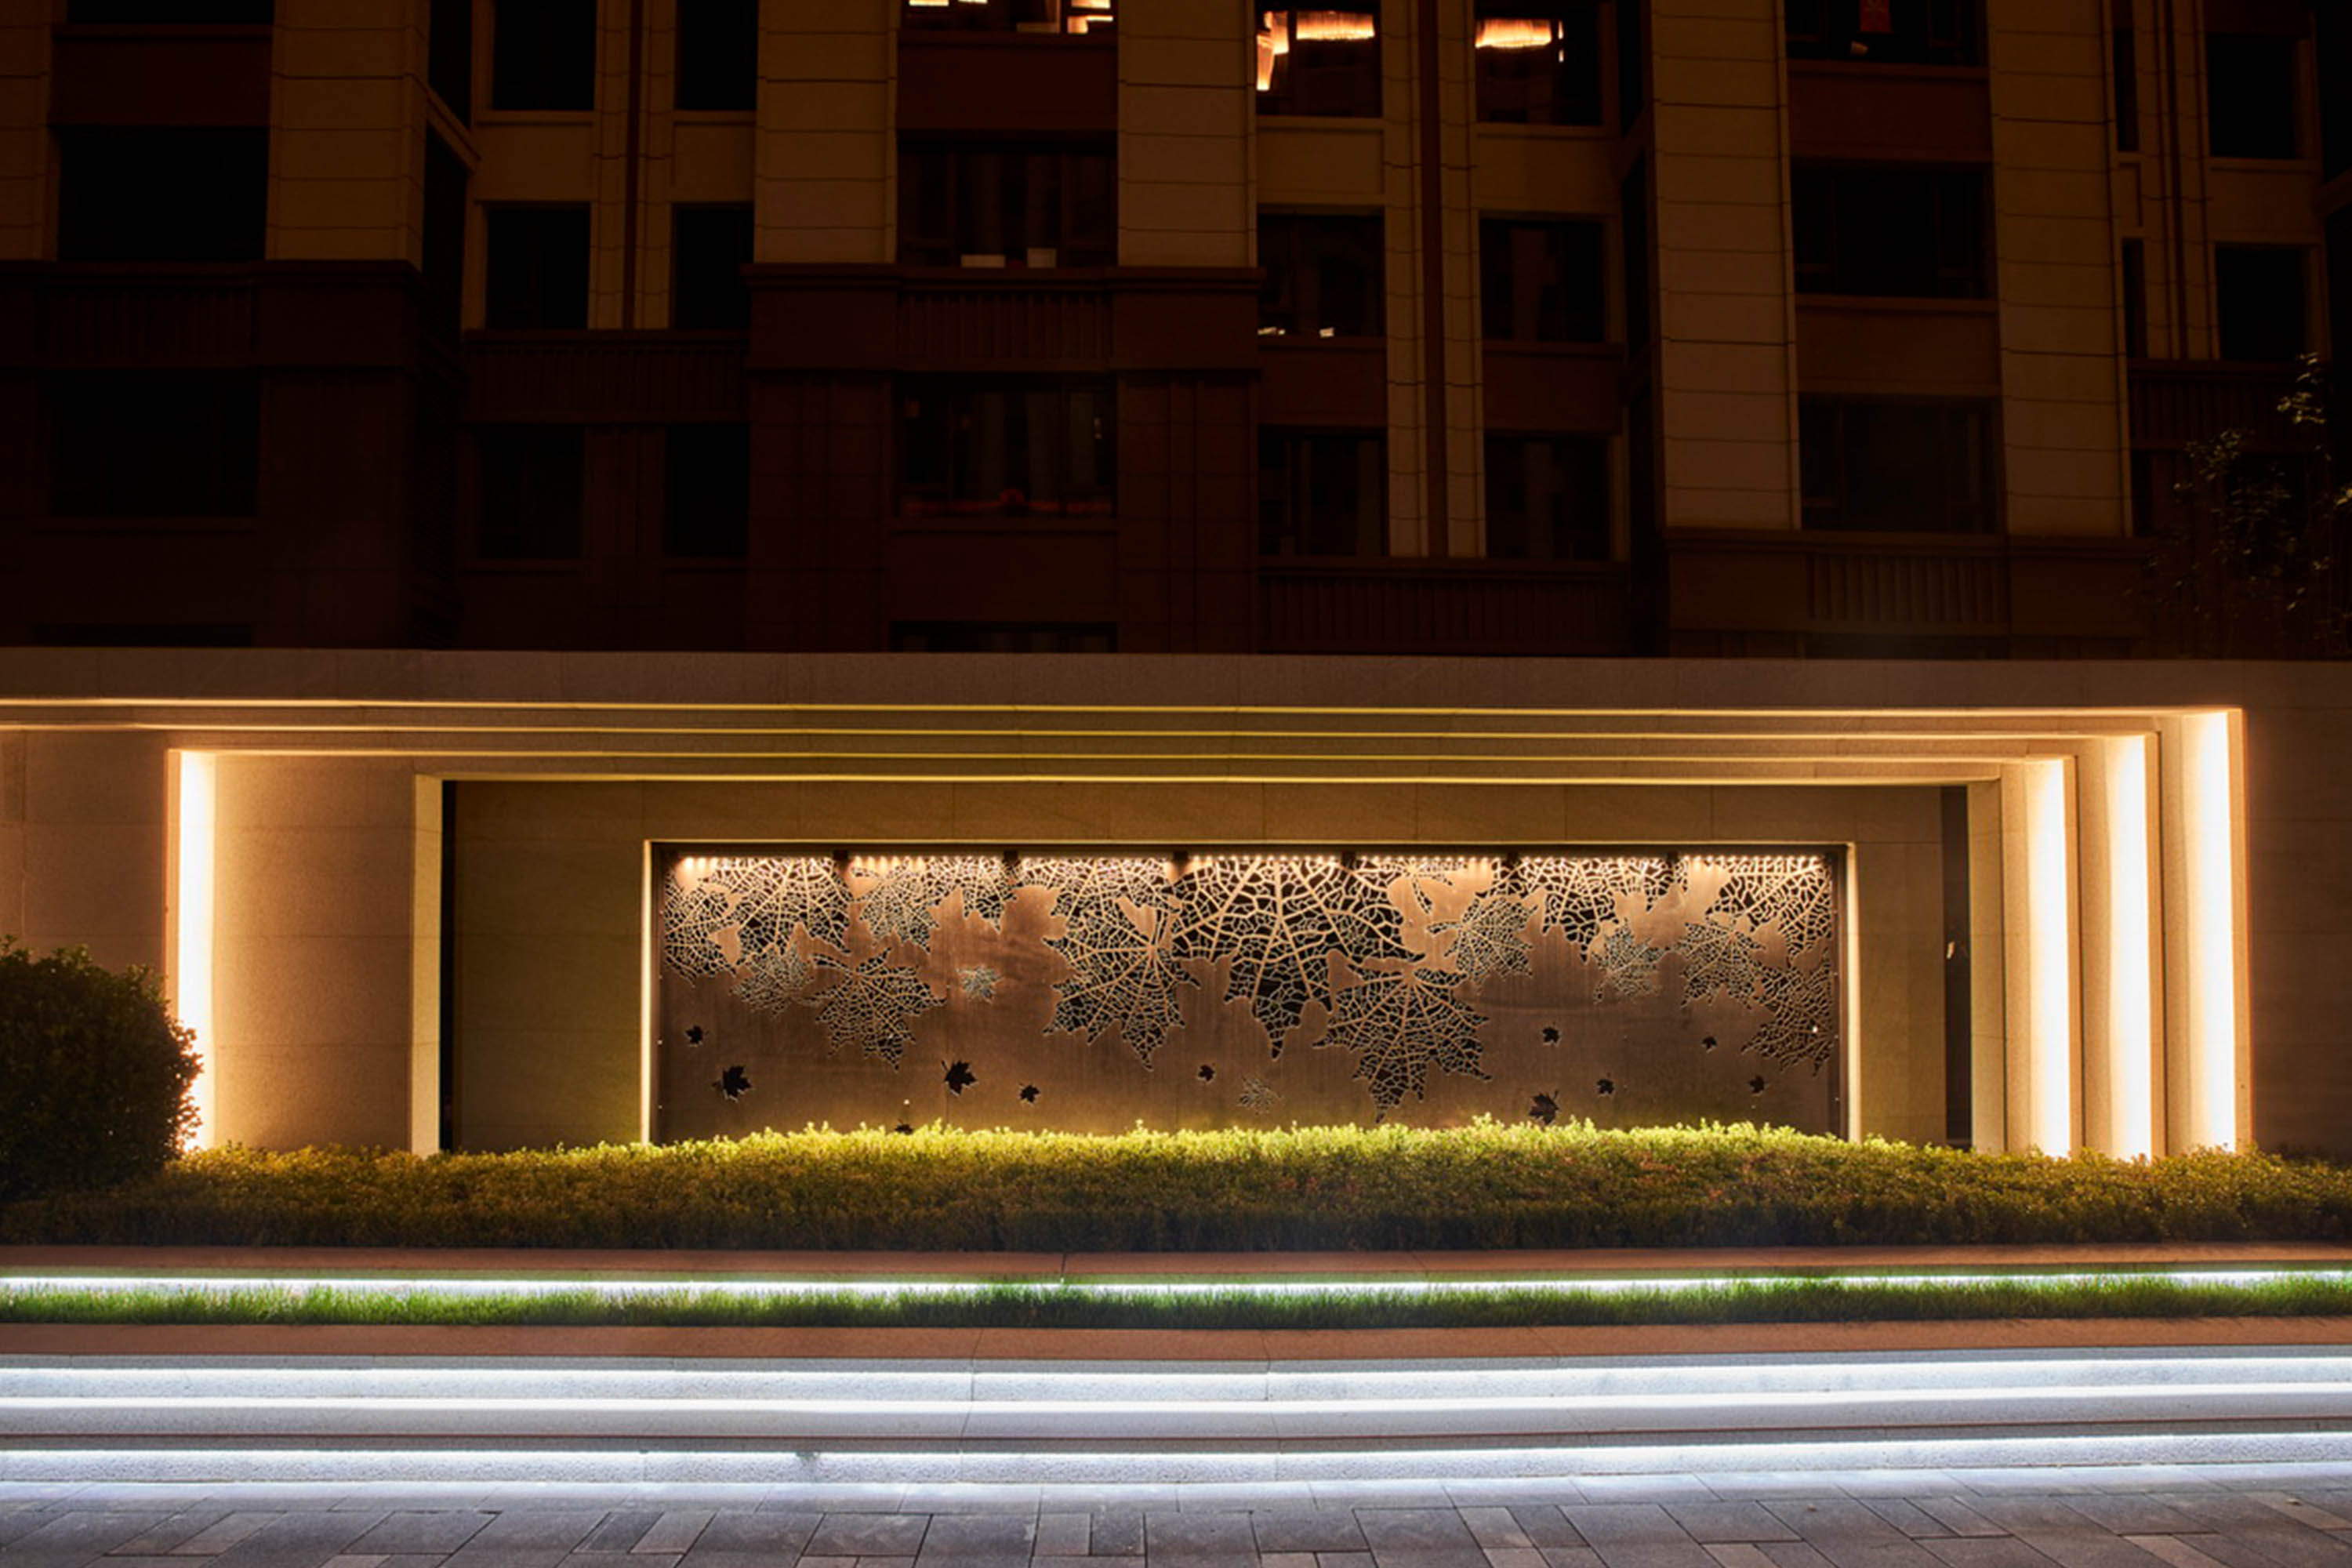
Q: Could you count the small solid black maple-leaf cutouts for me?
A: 11